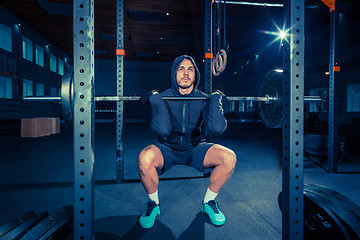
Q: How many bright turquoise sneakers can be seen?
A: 2